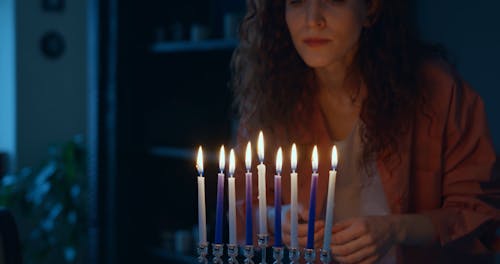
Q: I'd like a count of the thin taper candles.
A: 9